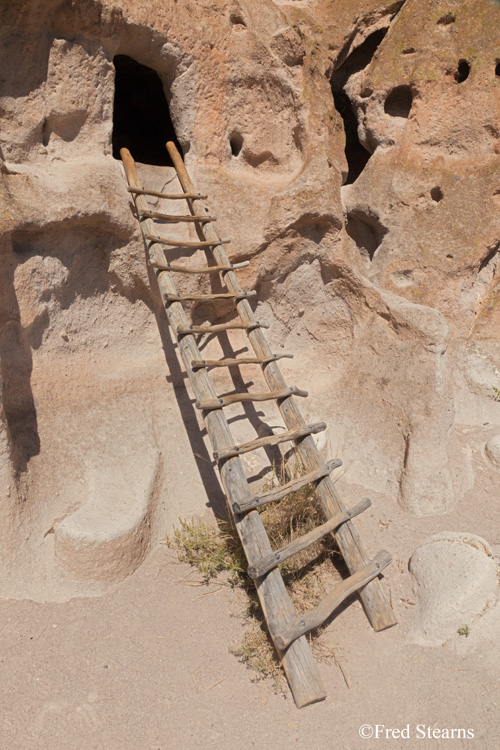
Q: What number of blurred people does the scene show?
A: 0